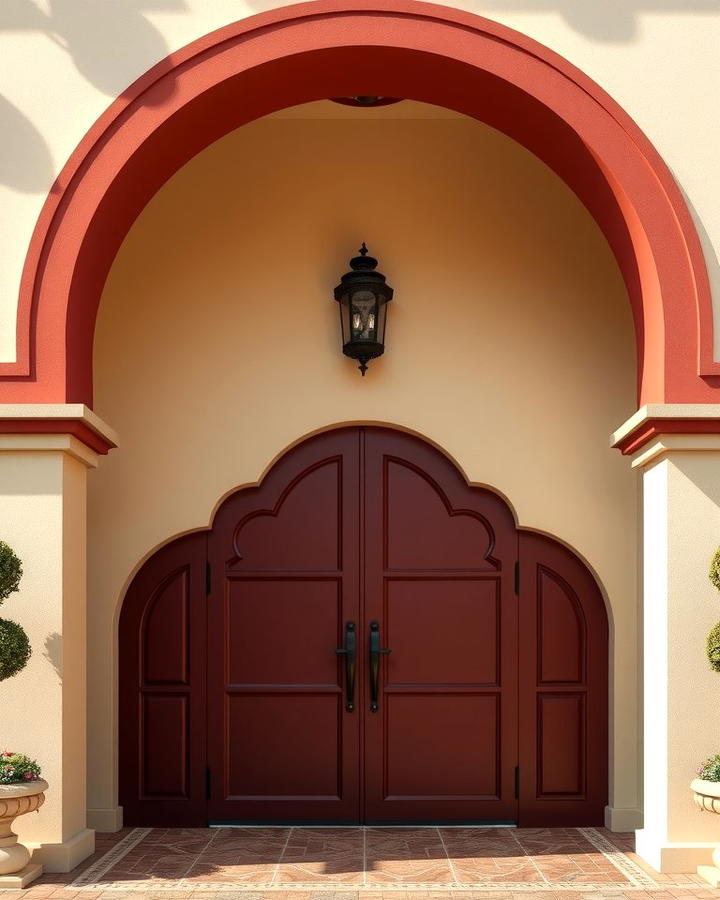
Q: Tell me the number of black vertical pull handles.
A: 2